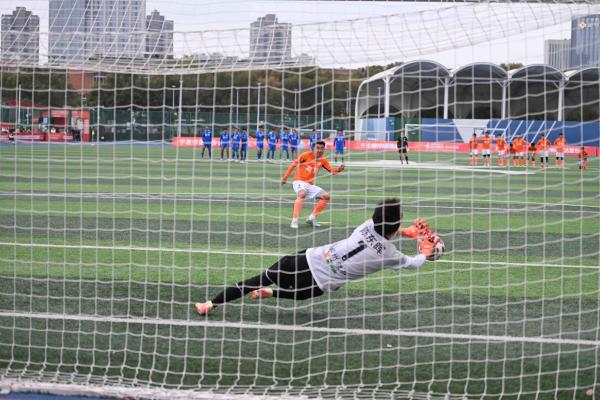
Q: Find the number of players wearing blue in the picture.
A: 10